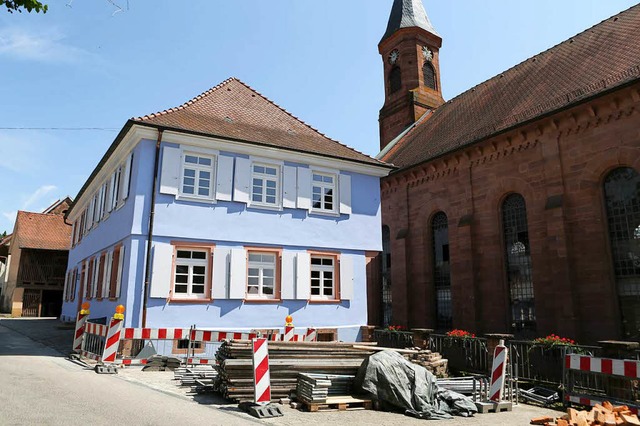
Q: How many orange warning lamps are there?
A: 3